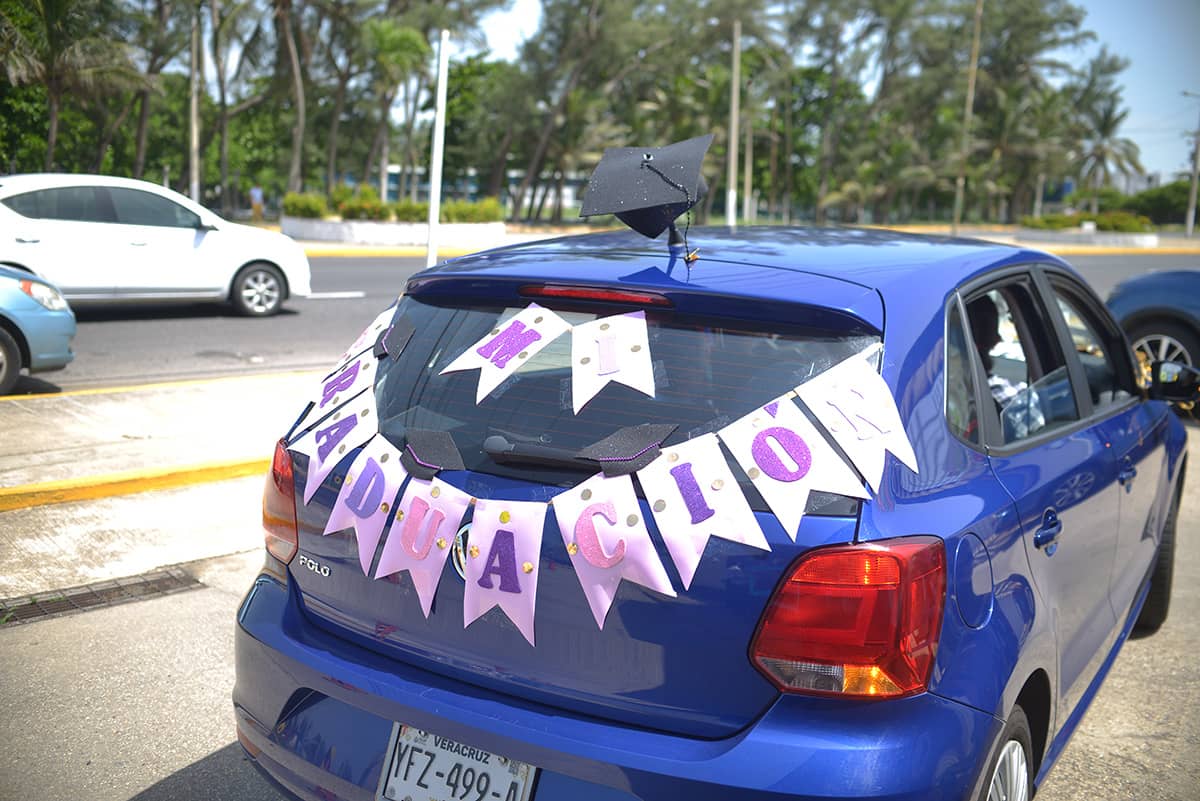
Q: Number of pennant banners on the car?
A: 12